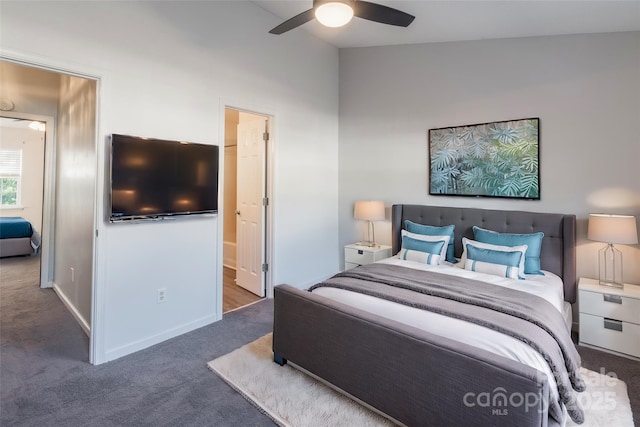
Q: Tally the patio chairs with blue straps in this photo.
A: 0